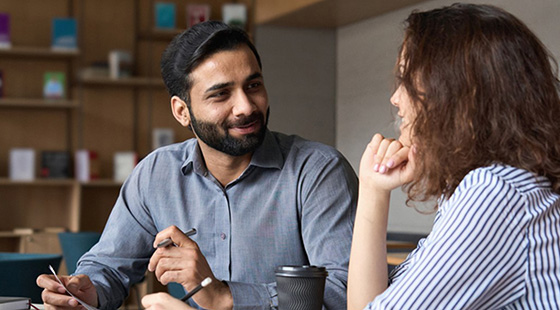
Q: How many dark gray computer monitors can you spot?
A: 0